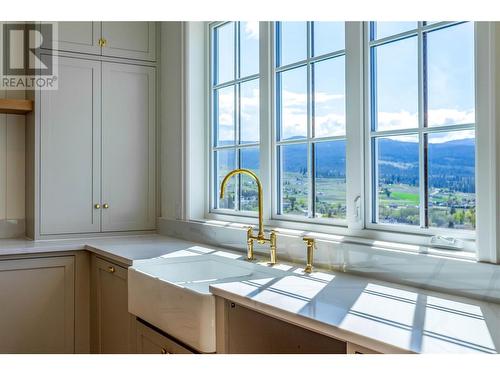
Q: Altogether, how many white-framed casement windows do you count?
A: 3